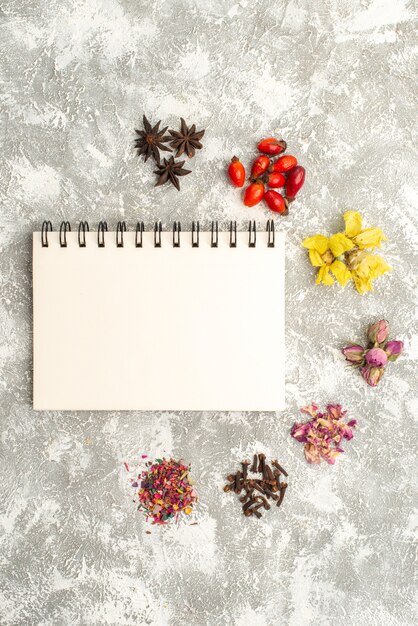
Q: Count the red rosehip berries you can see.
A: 8